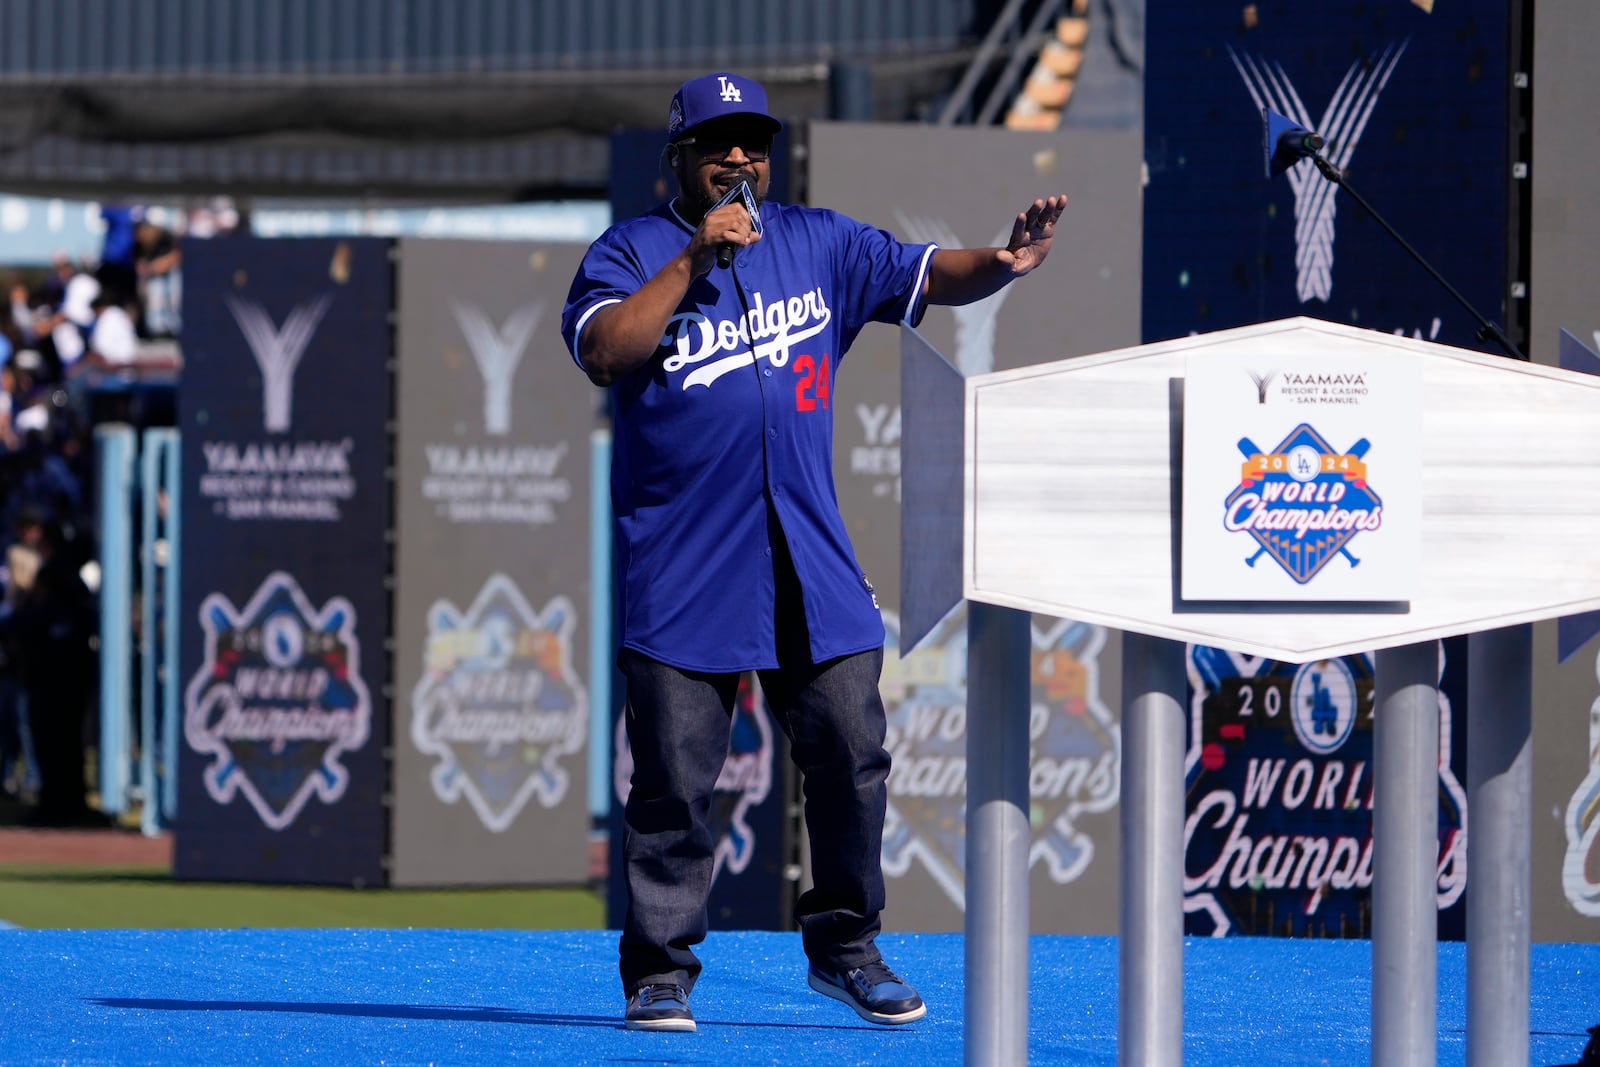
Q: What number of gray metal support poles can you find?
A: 4